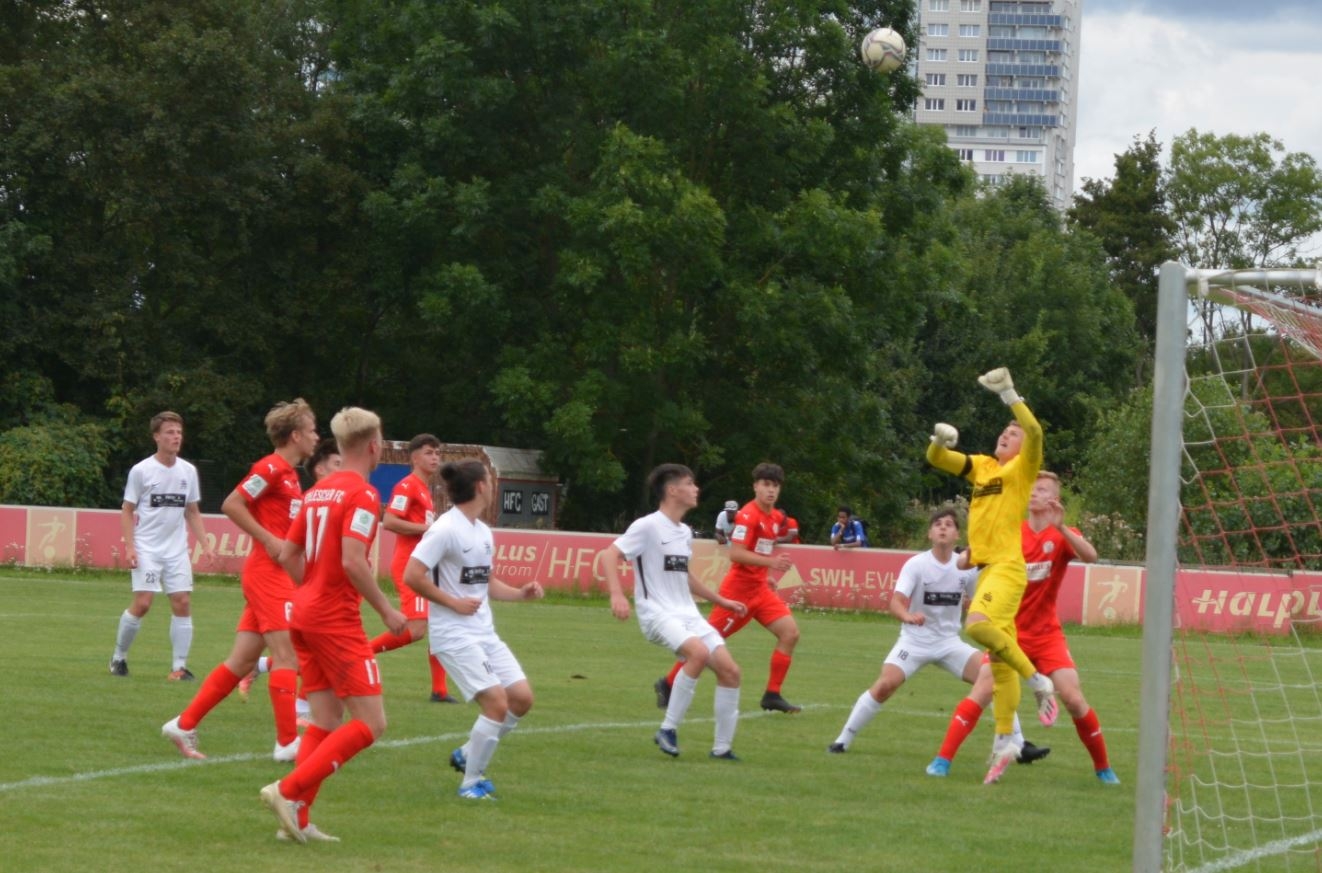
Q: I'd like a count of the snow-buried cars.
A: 0